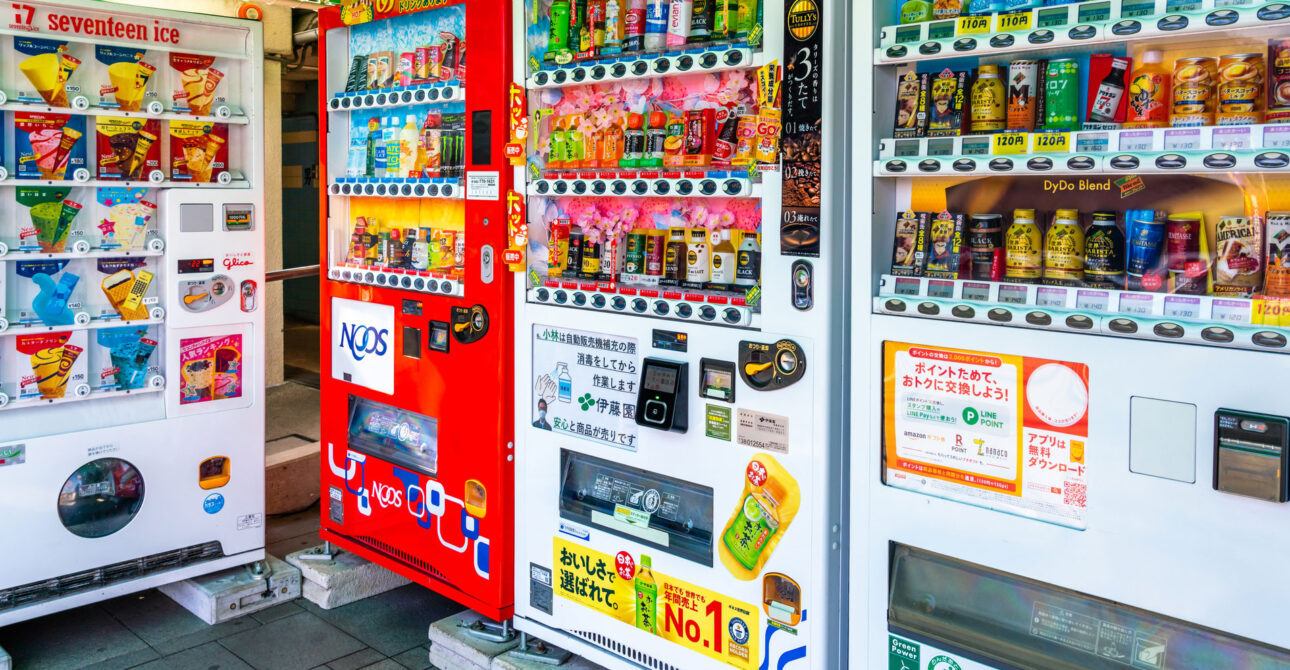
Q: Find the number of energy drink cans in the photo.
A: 2